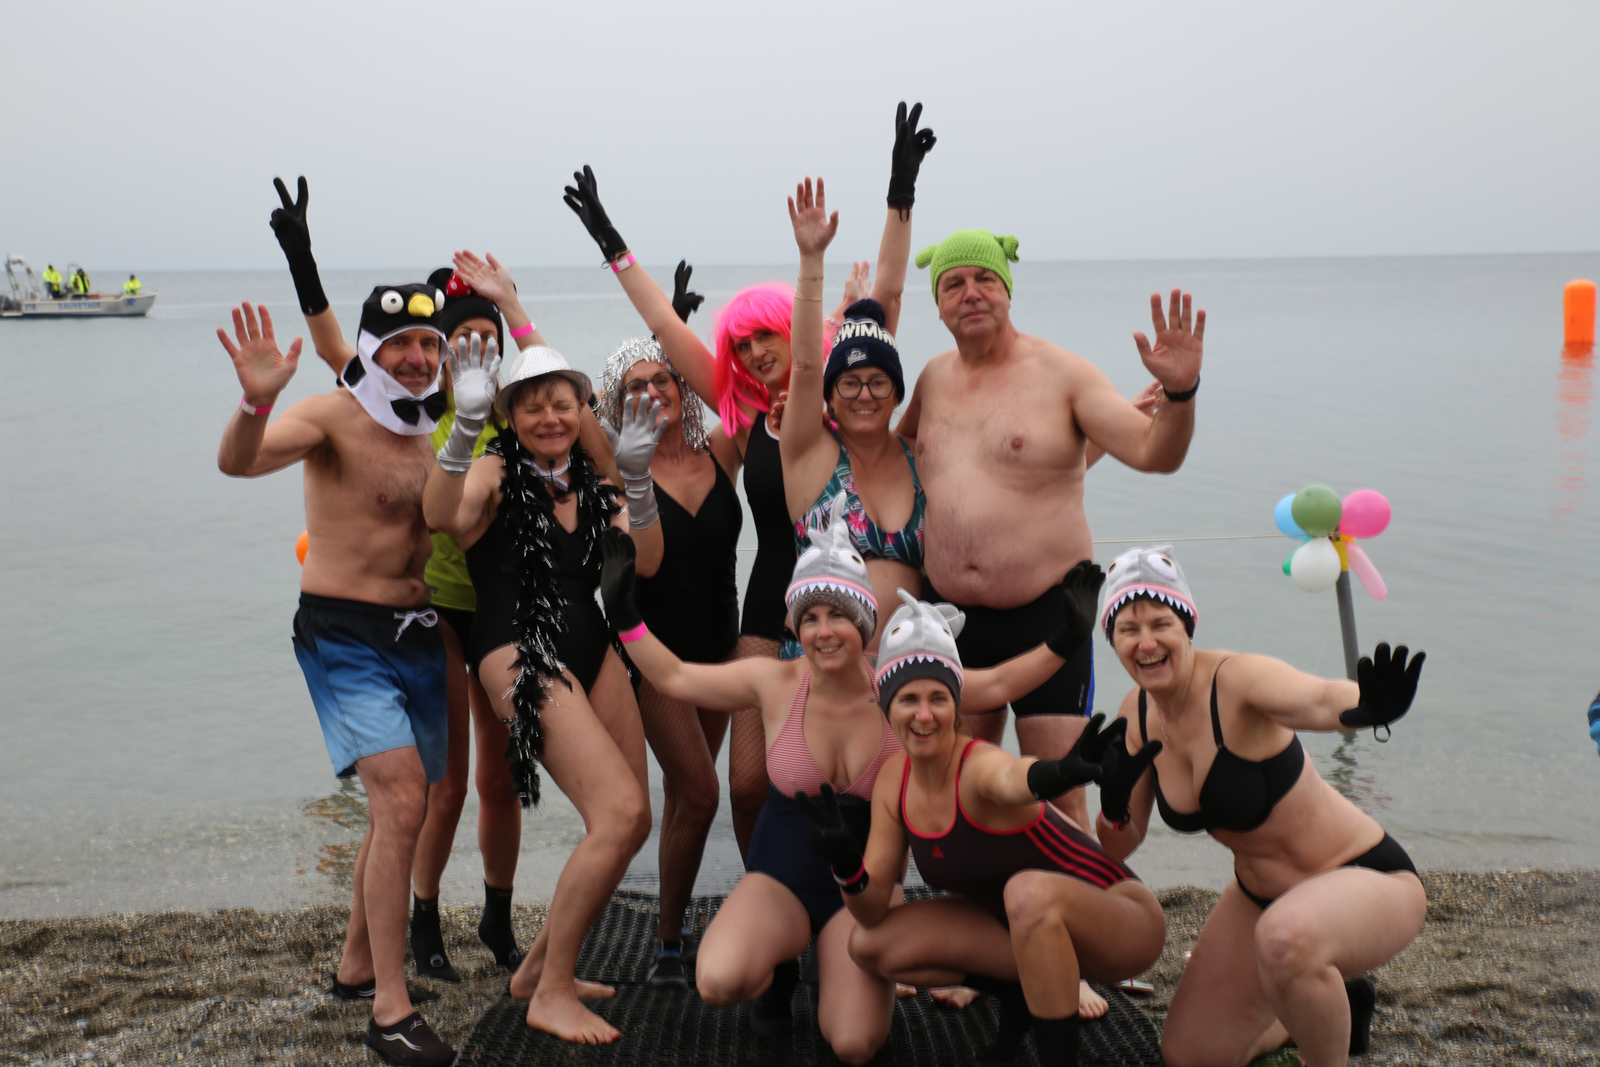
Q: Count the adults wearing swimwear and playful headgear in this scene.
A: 10